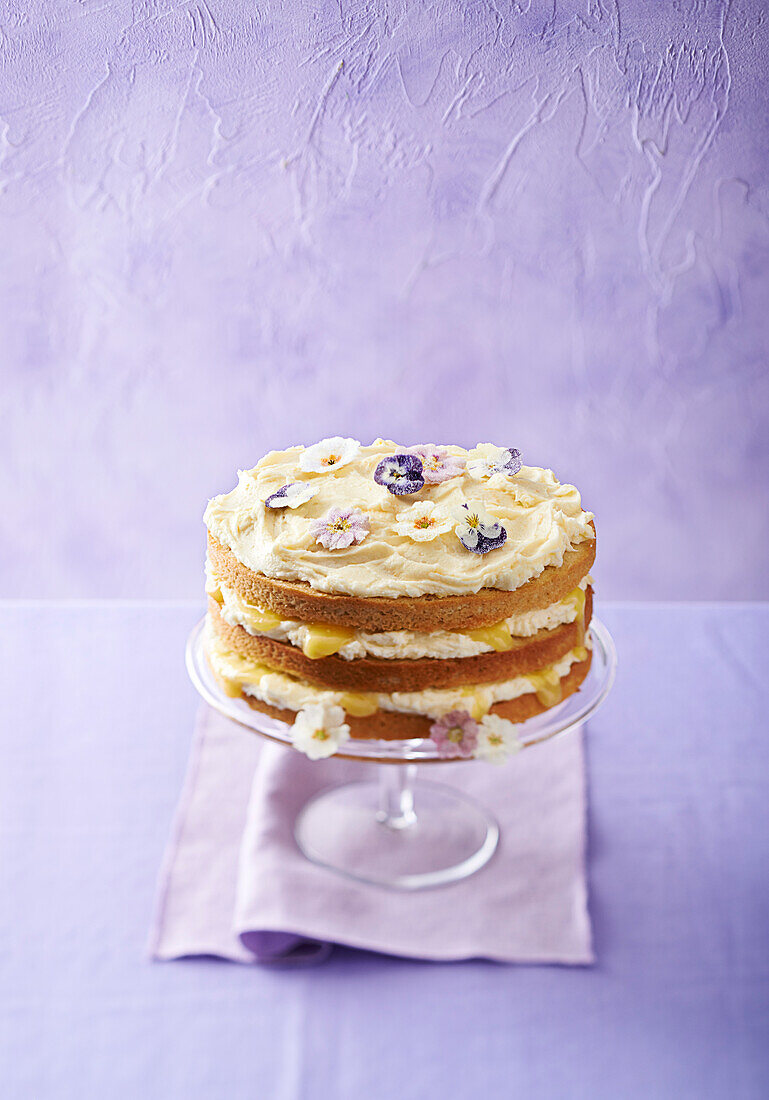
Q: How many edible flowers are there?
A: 11